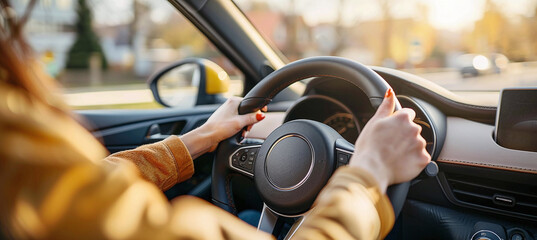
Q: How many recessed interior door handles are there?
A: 1